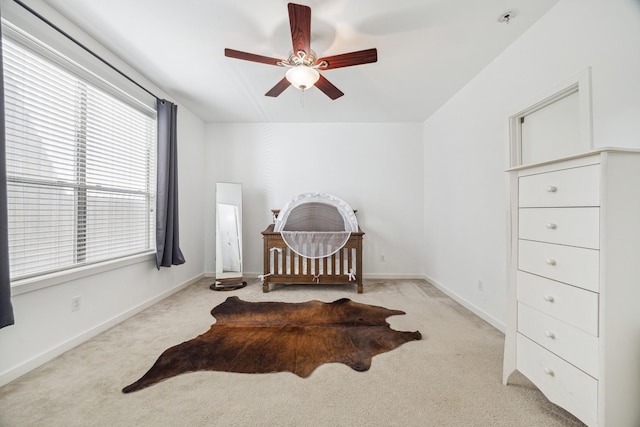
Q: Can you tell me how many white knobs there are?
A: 6